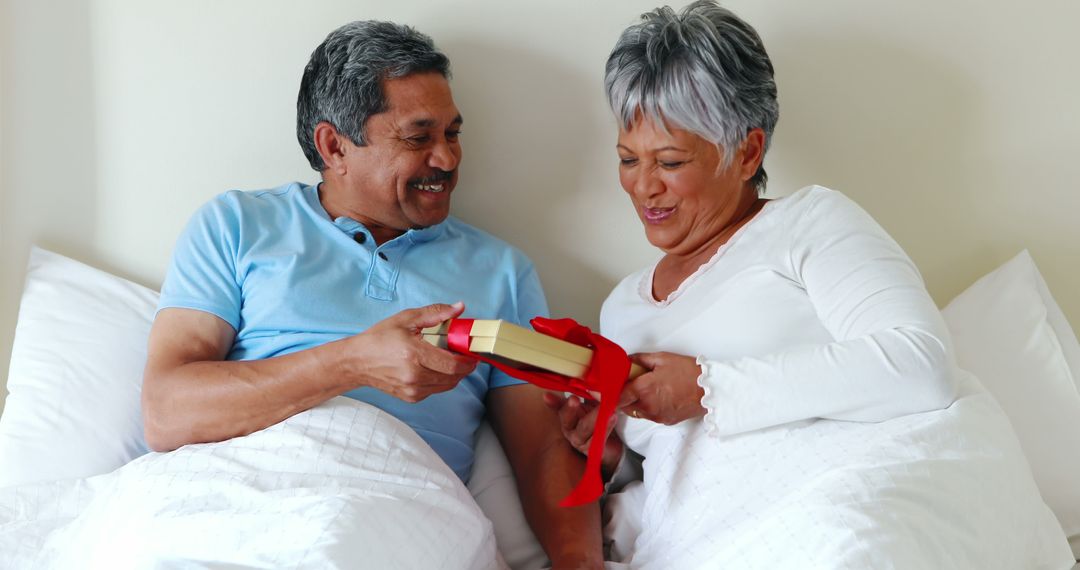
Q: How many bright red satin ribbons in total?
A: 1